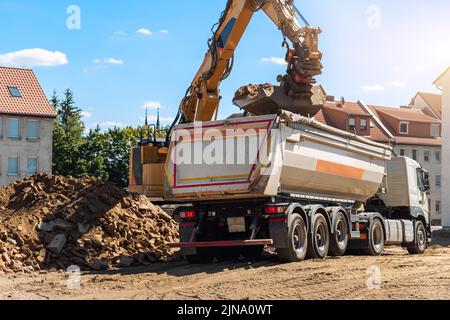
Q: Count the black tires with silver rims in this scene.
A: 5